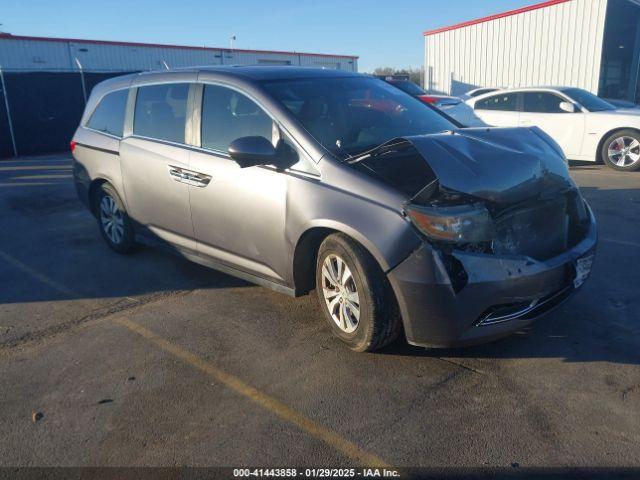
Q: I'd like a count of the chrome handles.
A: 2